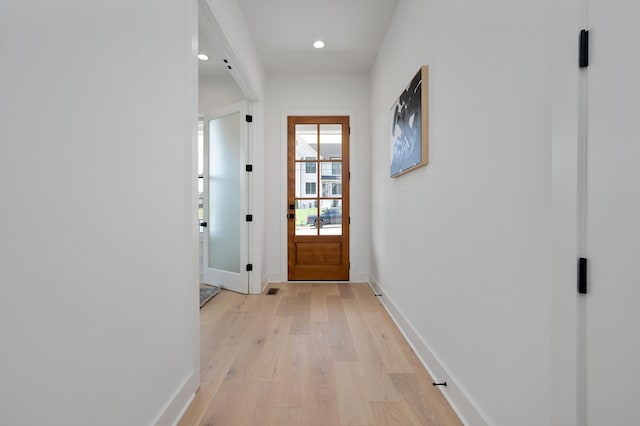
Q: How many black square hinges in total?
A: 4